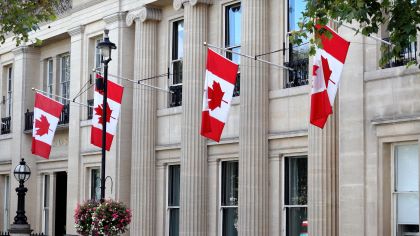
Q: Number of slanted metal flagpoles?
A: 4